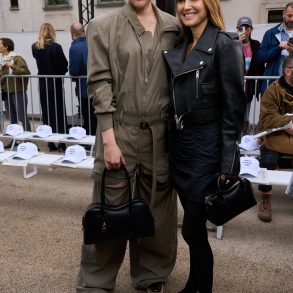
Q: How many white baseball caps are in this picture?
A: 8